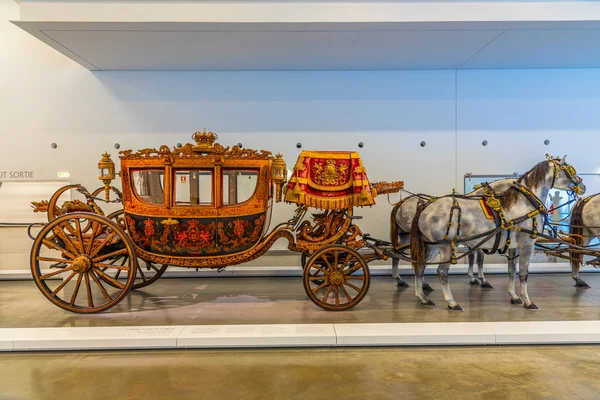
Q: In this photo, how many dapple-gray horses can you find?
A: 3